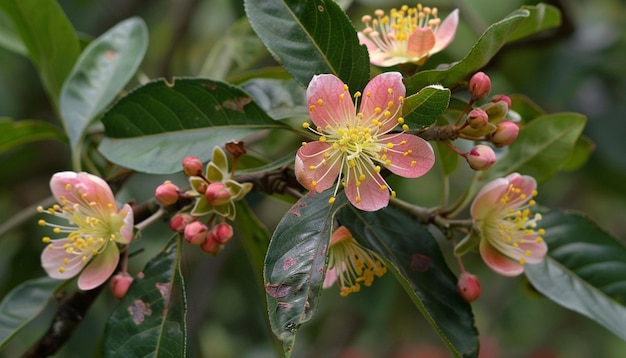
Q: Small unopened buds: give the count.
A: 14